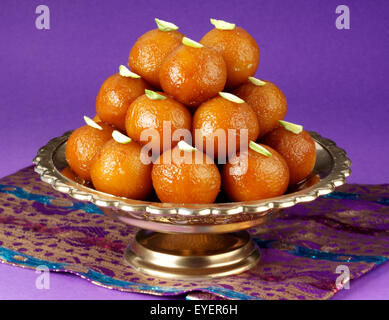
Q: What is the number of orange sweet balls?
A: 12